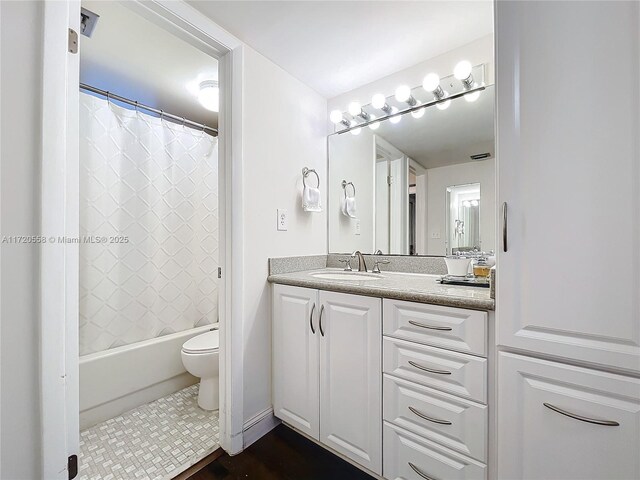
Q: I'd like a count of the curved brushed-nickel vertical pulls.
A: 3